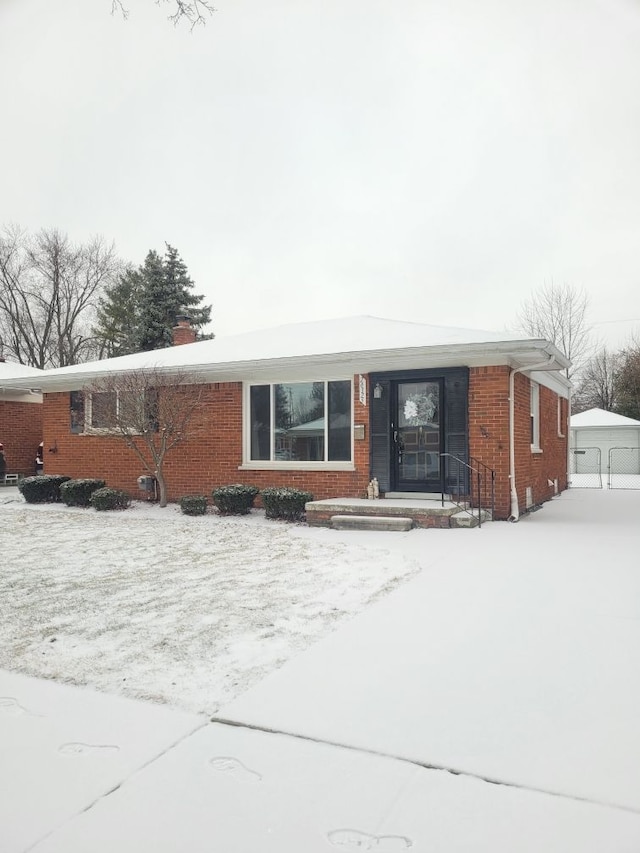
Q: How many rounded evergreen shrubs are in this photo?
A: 6